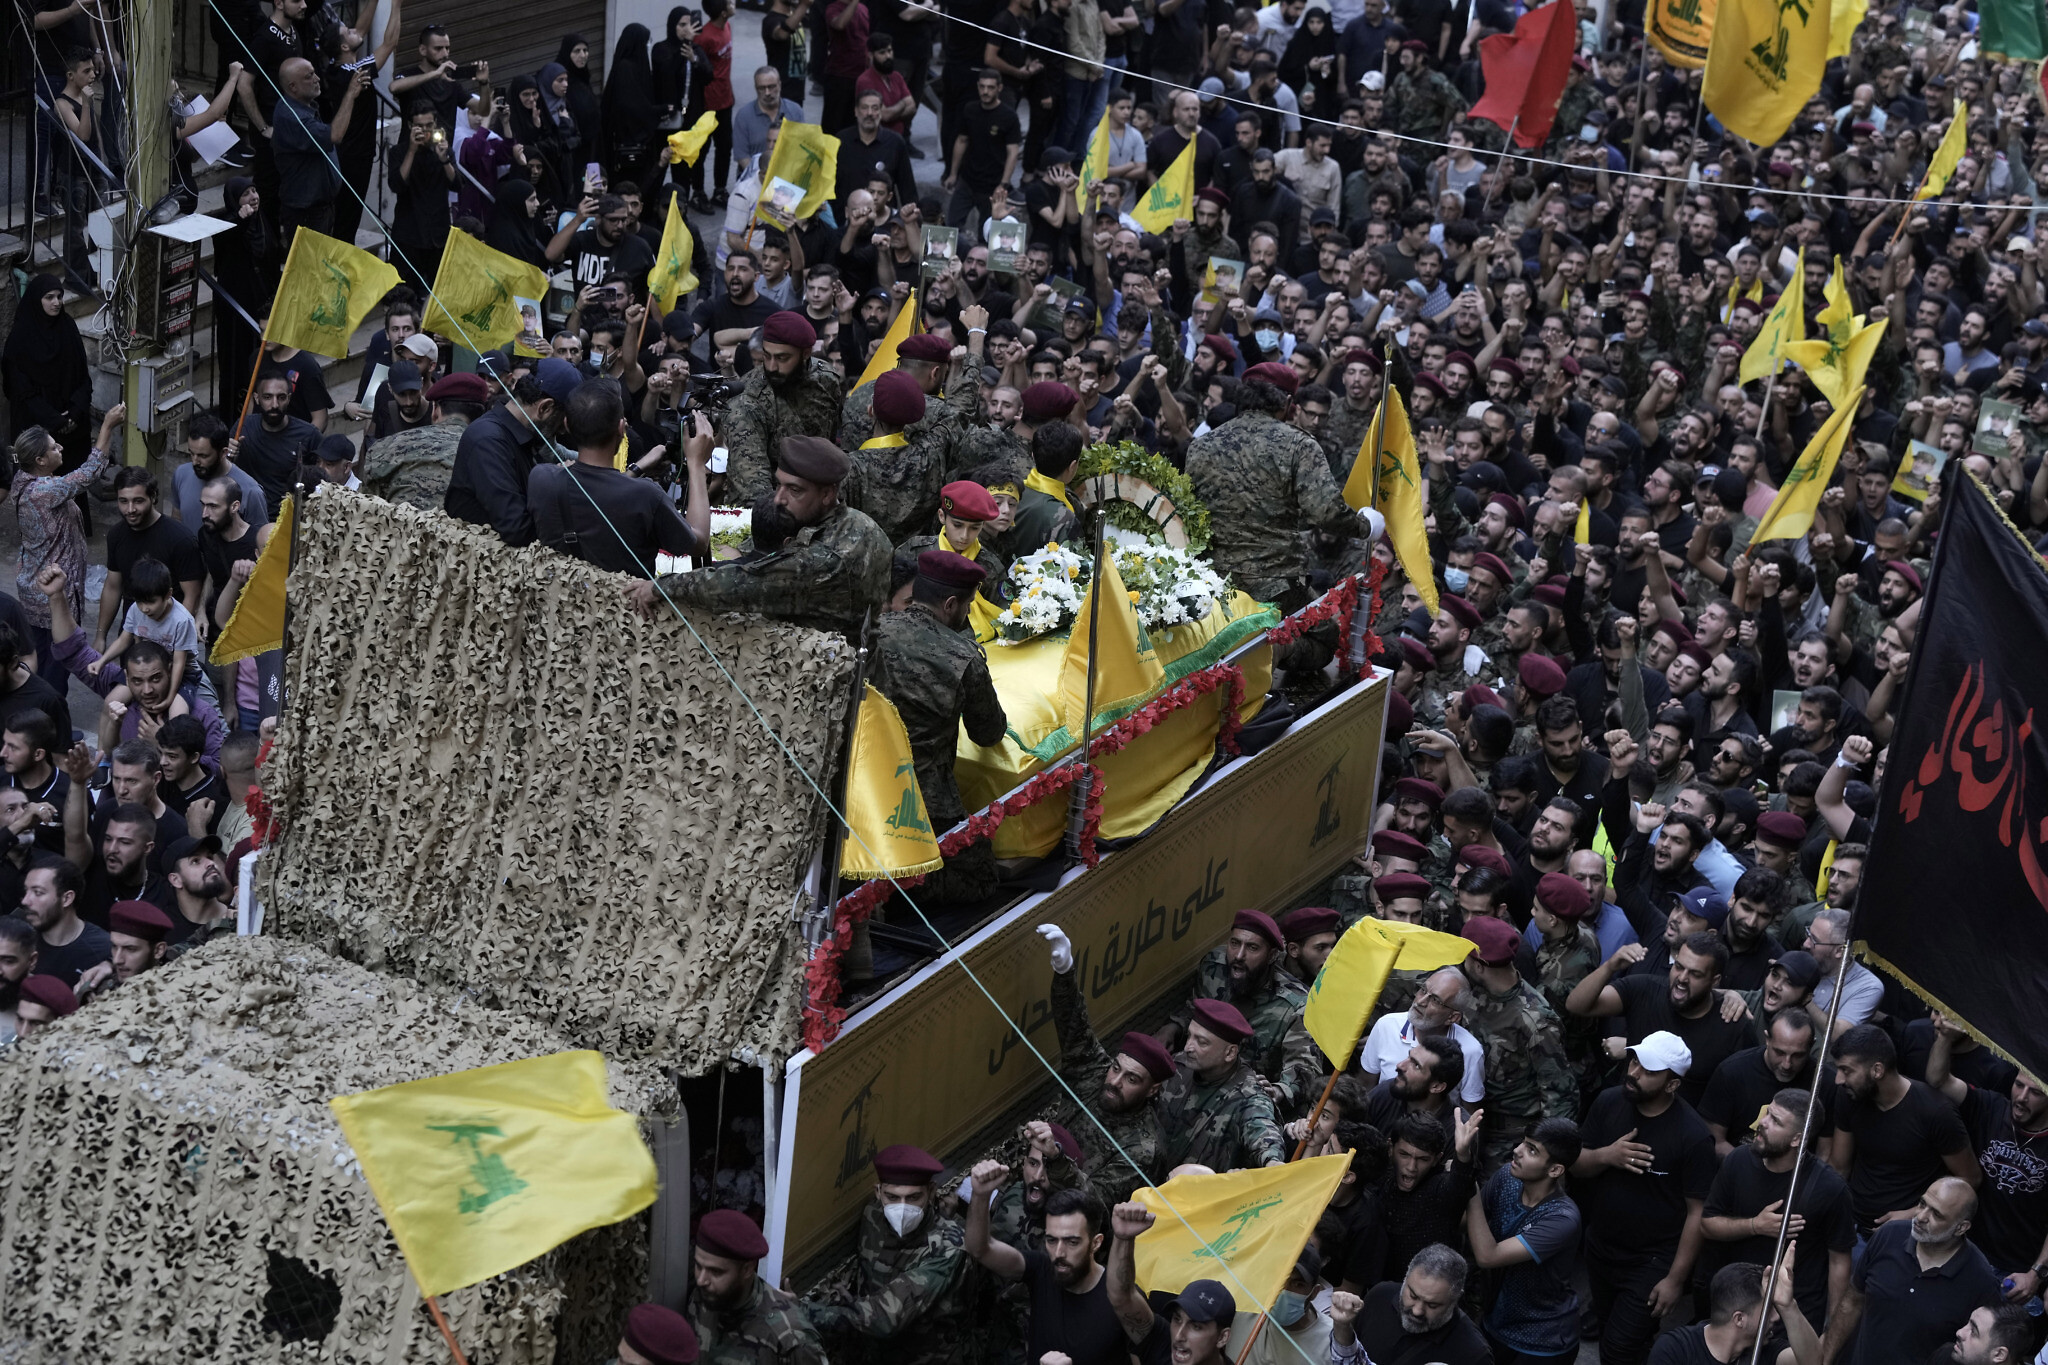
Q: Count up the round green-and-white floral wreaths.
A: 1